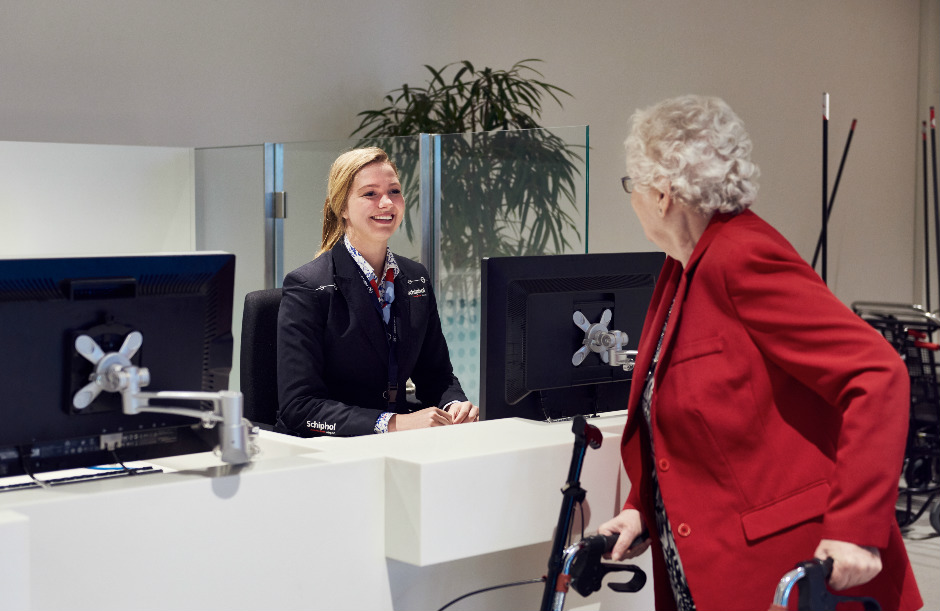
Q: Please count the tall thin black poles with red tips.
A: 4